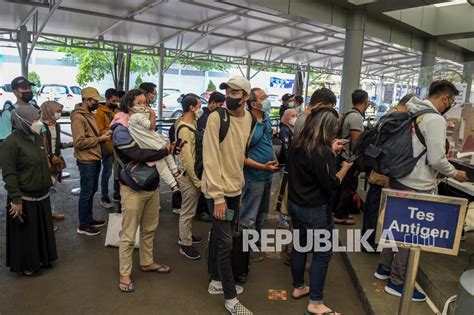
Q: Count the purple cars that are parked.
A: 0